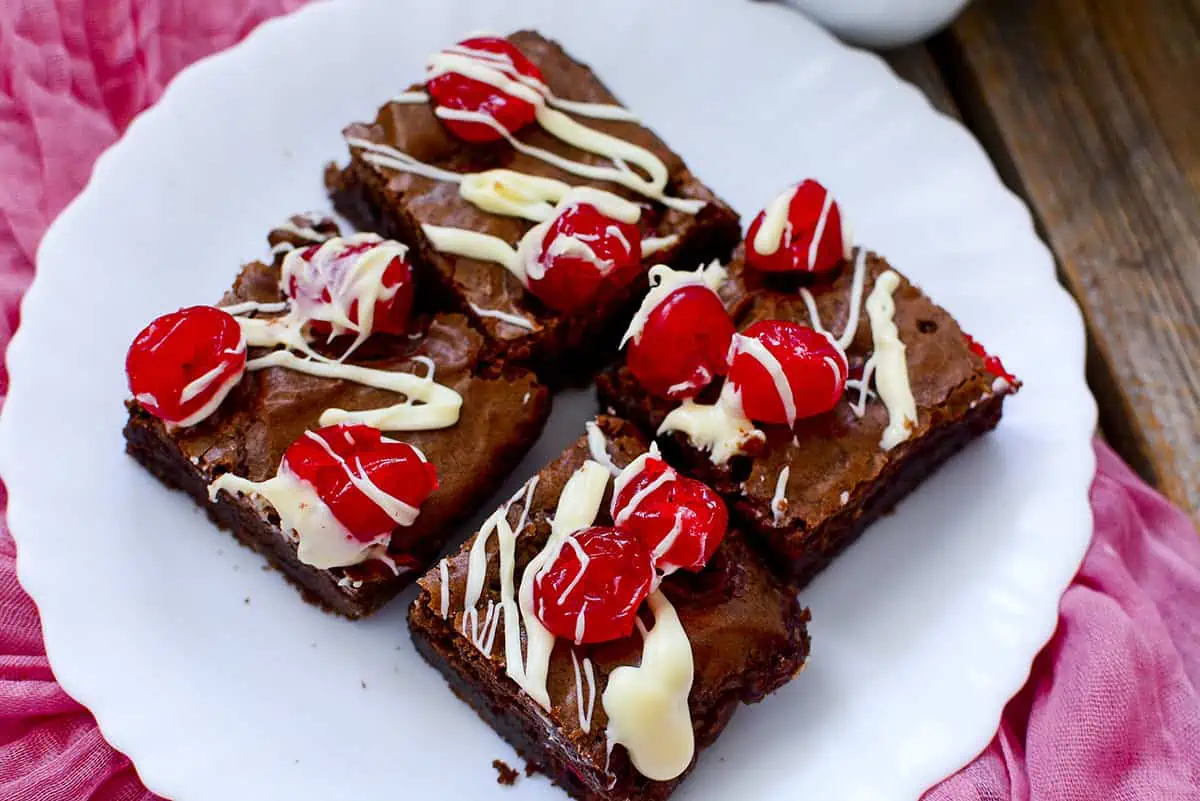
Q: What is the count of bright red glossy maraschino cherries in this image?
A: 10